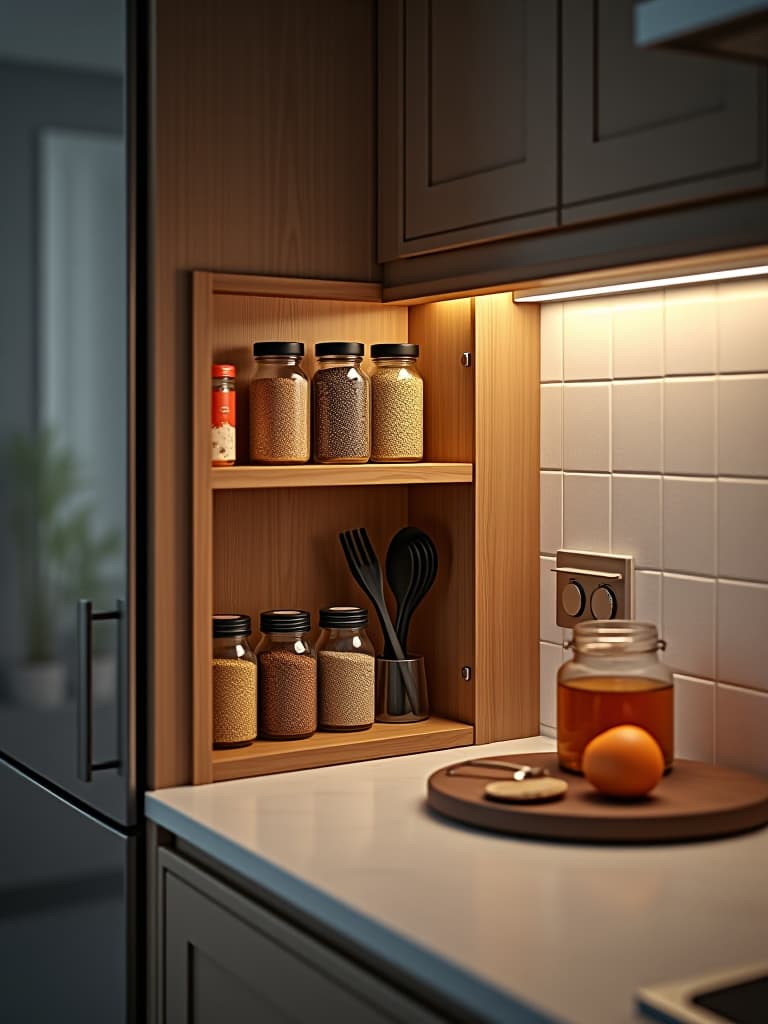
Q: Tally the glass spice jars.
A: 6